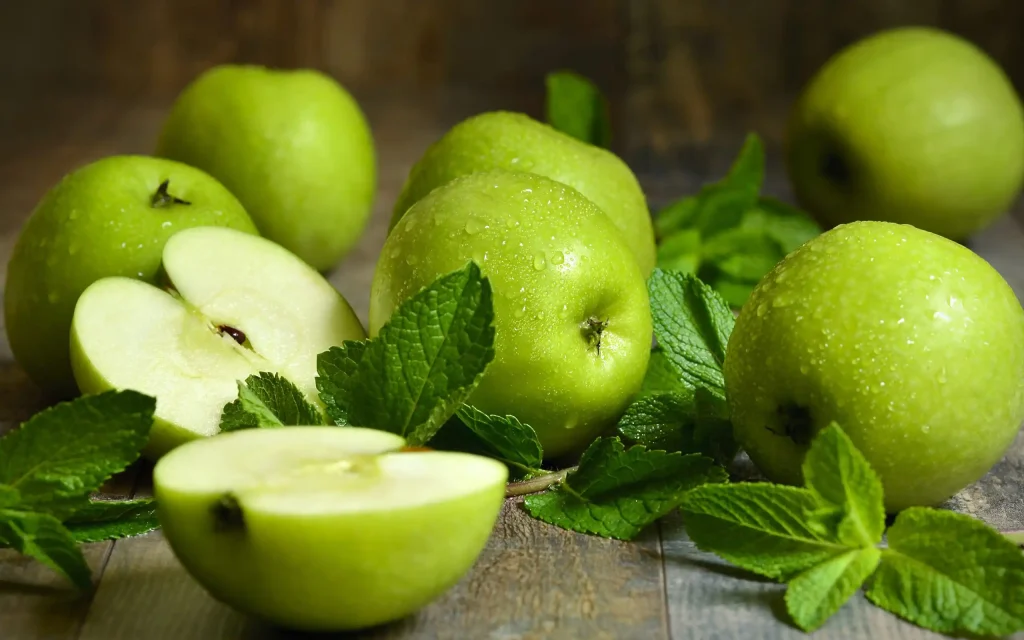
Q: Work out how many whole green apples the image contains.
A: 6